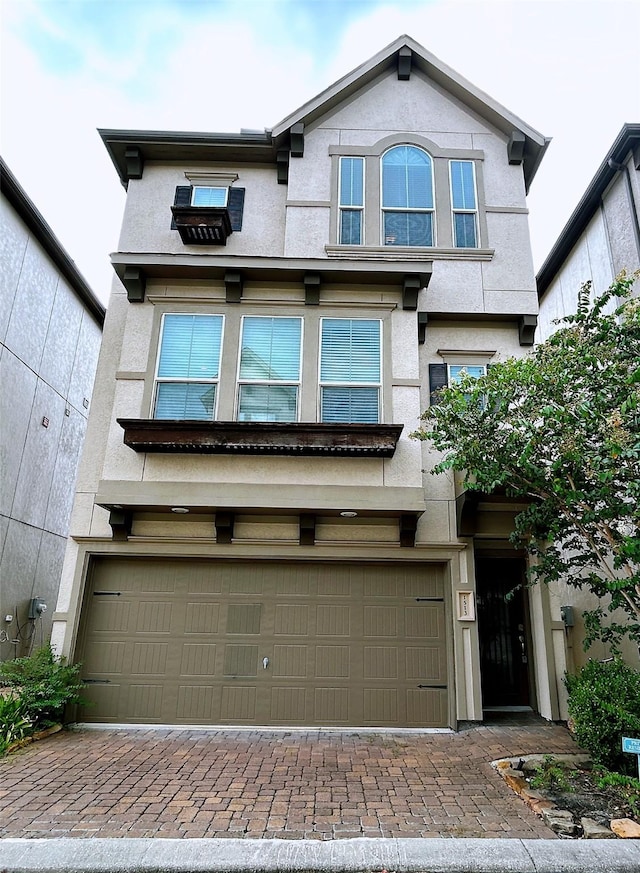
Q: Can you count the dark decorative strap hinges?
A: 4